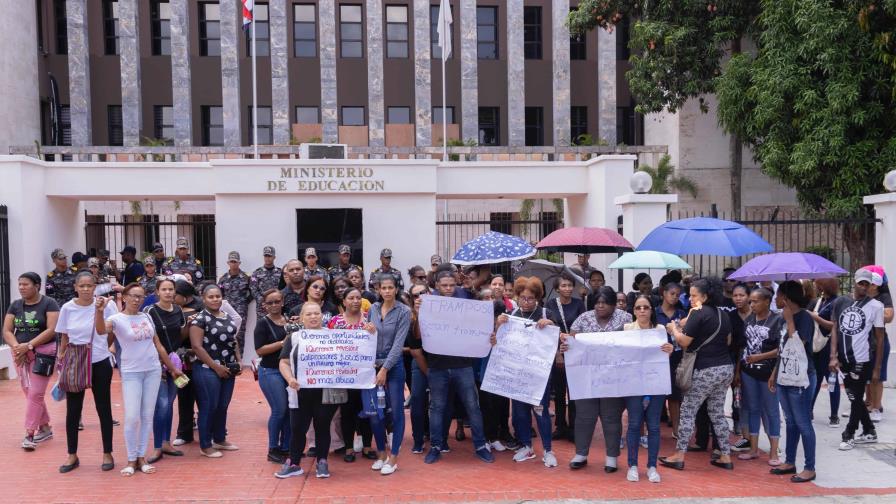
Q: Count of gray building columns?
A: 12